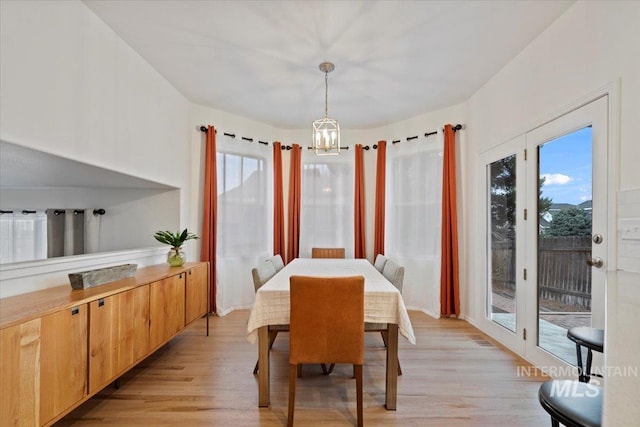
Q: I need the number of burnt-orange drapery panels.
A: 6